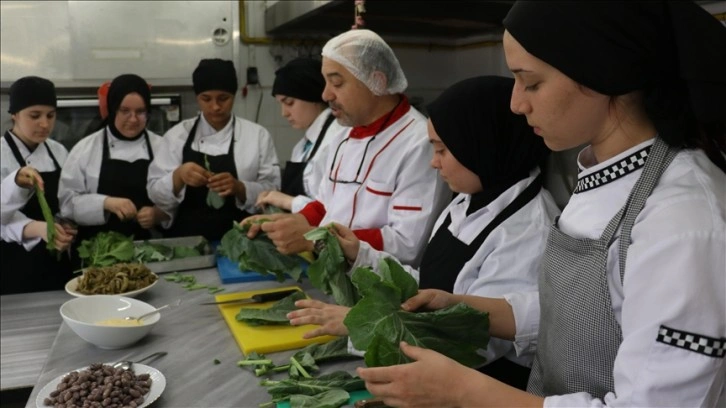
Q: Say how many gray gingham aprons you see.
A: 1